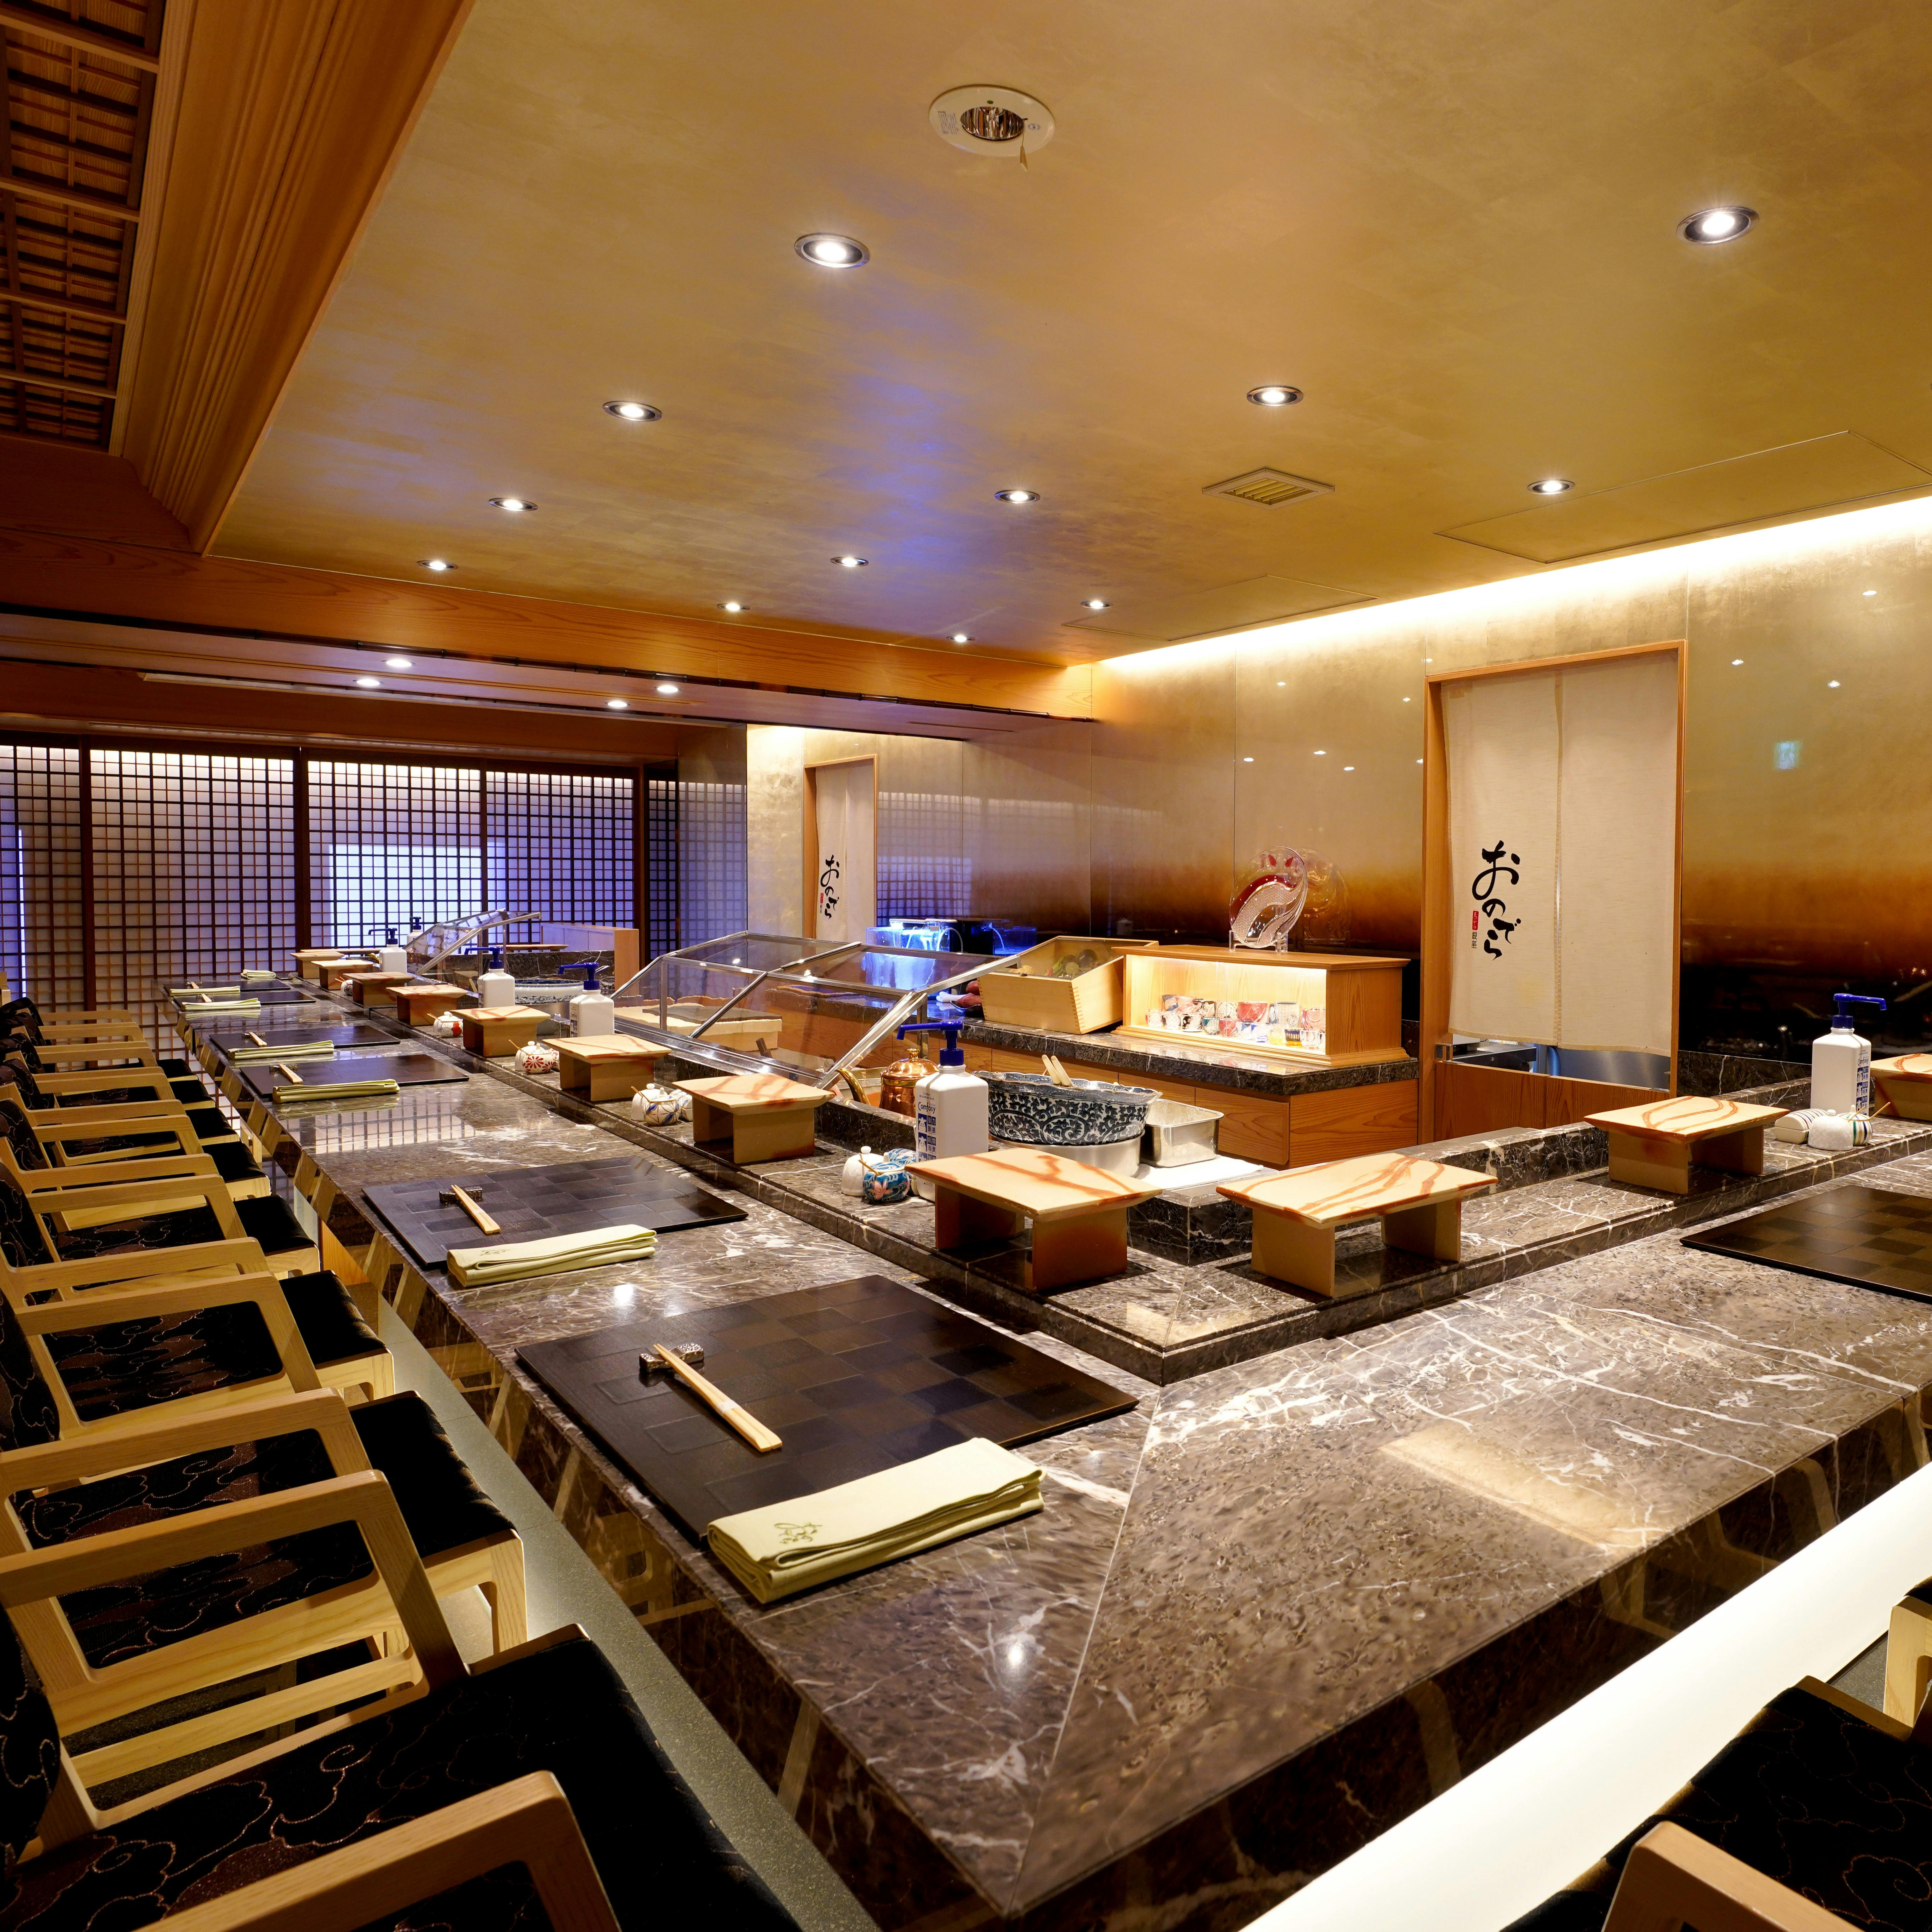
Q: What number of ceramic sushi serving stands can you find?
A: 13